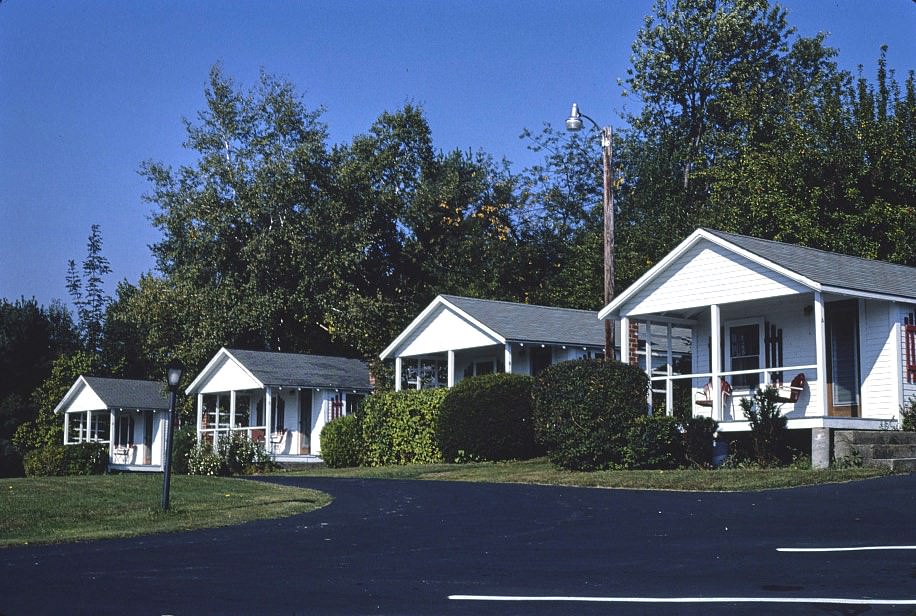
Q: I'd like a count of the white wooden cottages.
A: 4